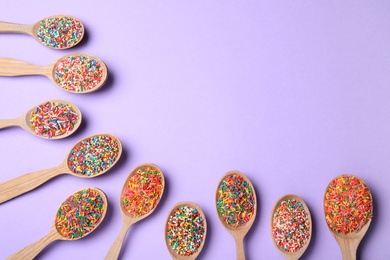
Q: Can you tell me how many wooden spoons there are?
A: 10